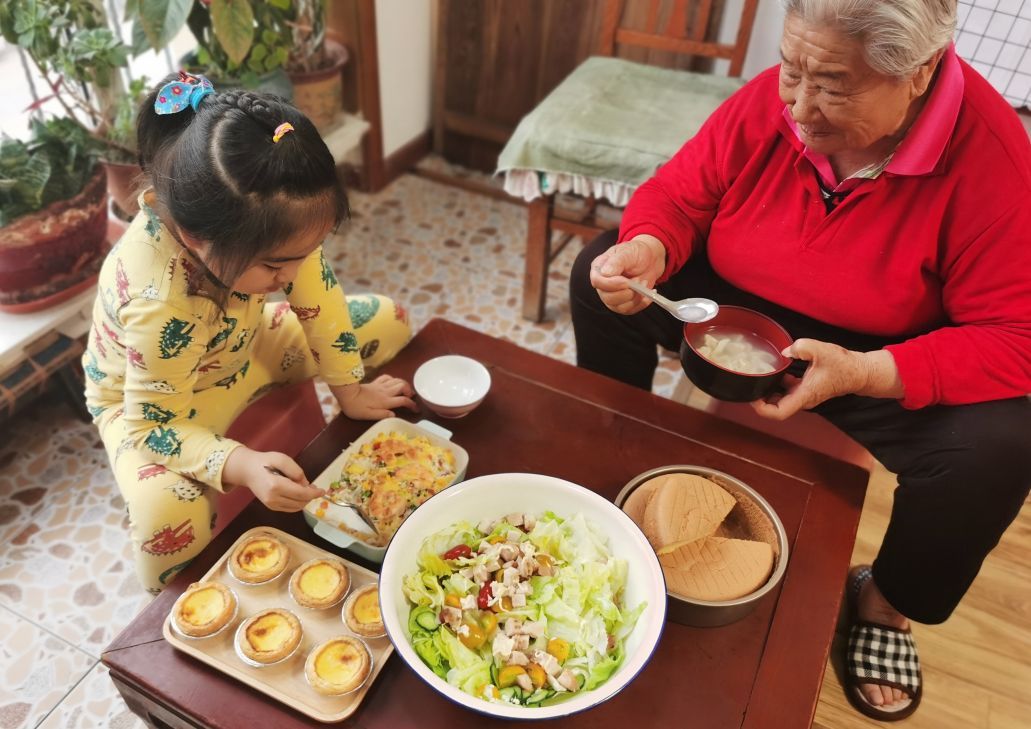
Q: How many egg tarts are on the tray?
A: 6